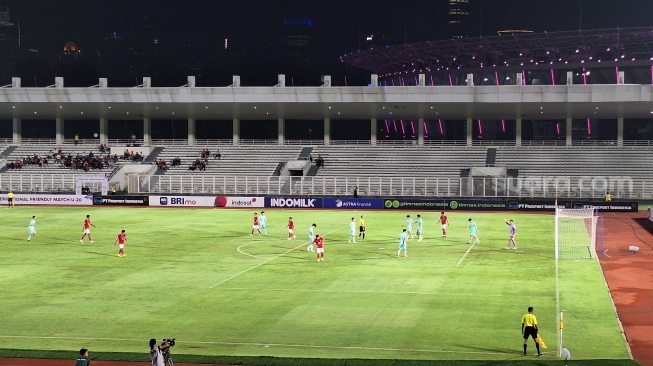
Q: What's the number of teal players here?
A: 8